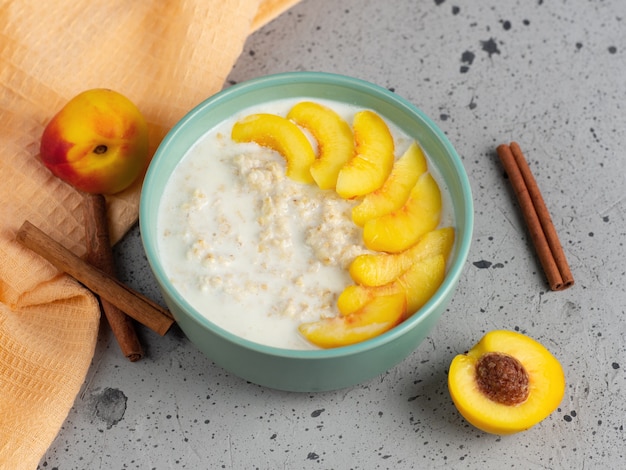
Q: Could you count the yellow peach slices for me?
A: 8